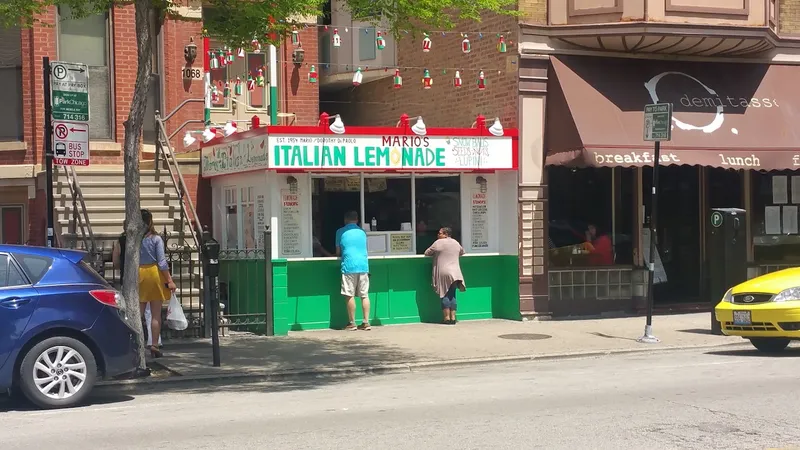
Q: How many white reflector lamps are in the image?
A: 6